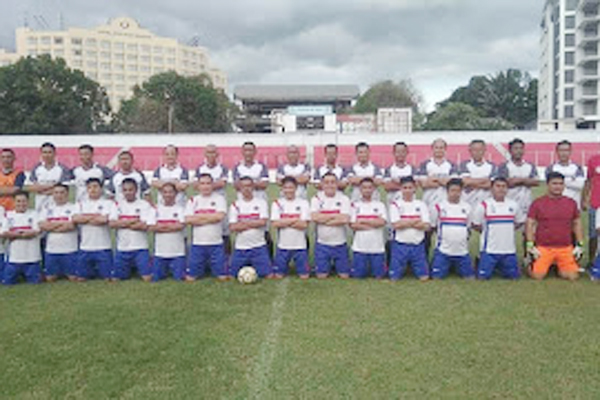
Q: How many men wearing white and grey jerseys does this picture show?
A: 14